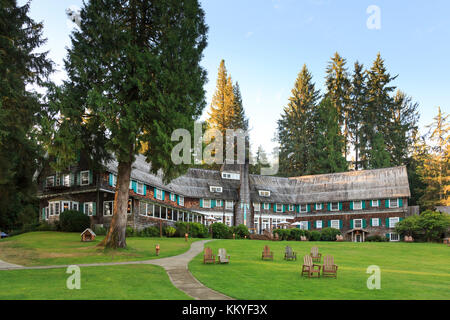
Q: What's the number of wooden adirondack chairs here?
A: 7